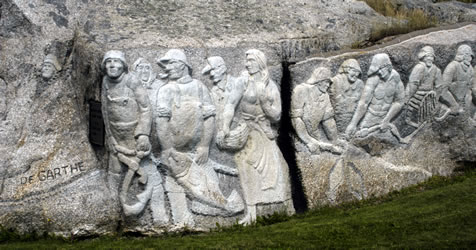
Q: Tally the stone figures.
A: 11